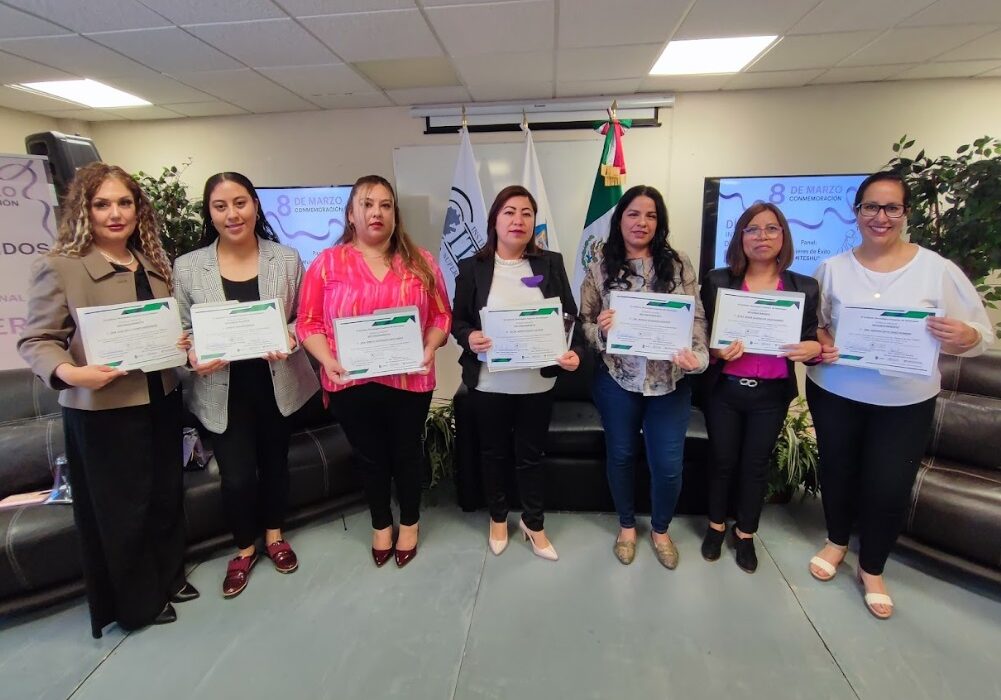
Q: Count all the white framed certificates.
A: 7